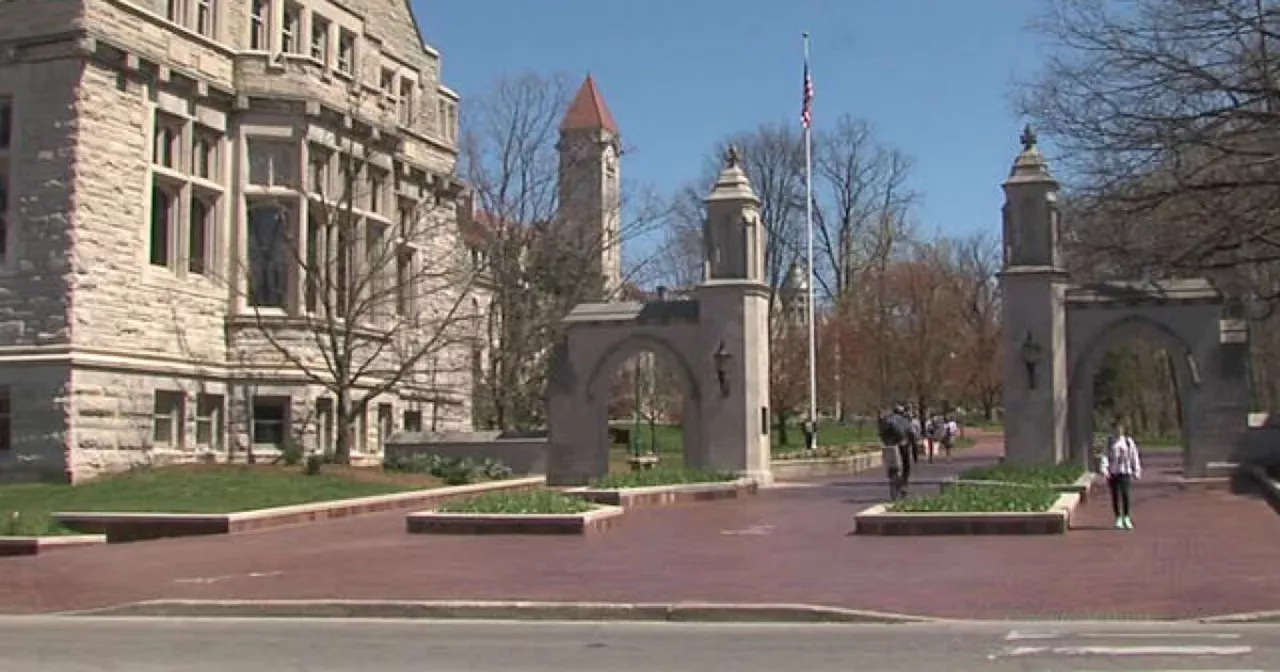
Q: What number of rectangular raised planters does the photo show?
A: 4